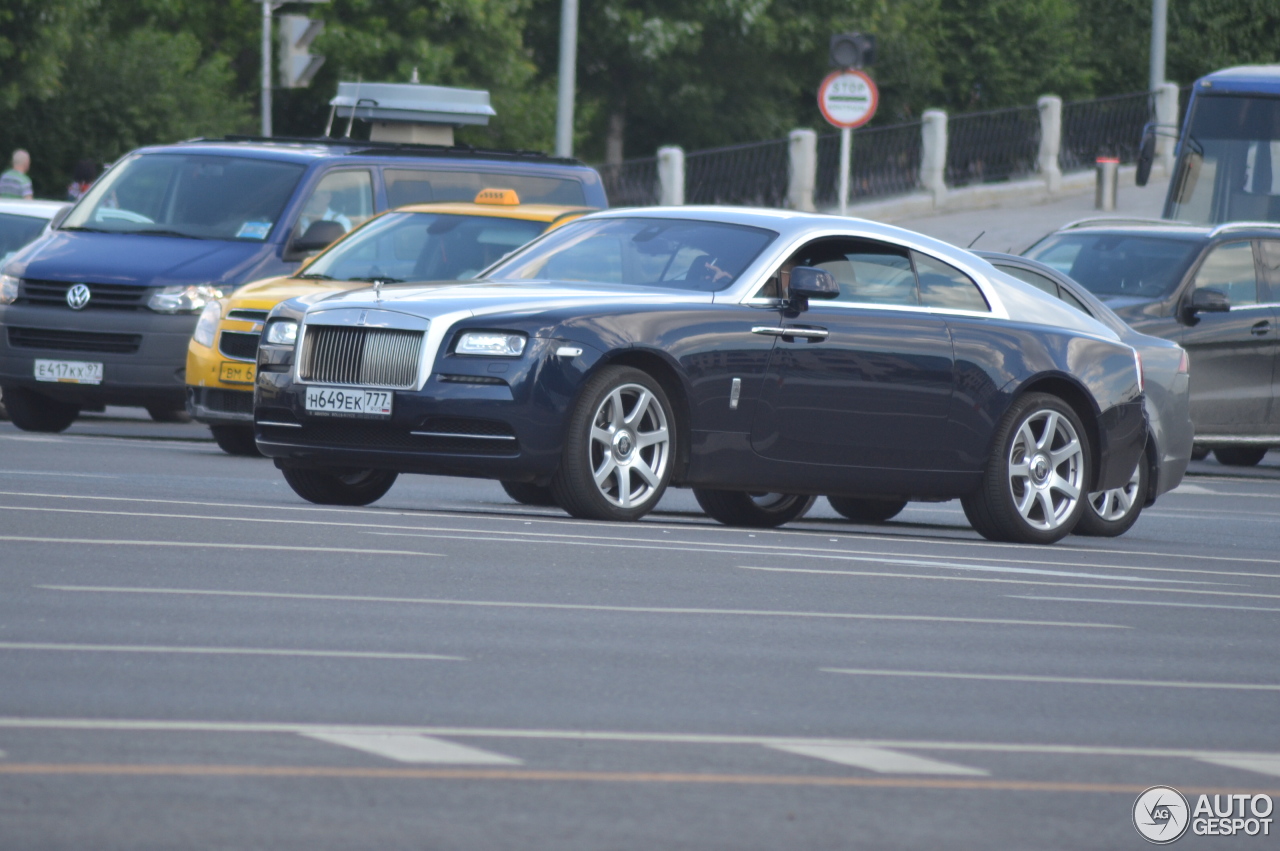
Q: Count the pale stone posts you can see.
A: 5